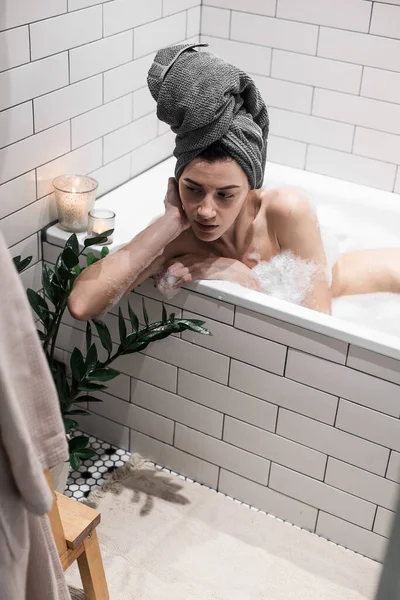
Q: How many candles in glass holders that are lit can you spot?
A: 2